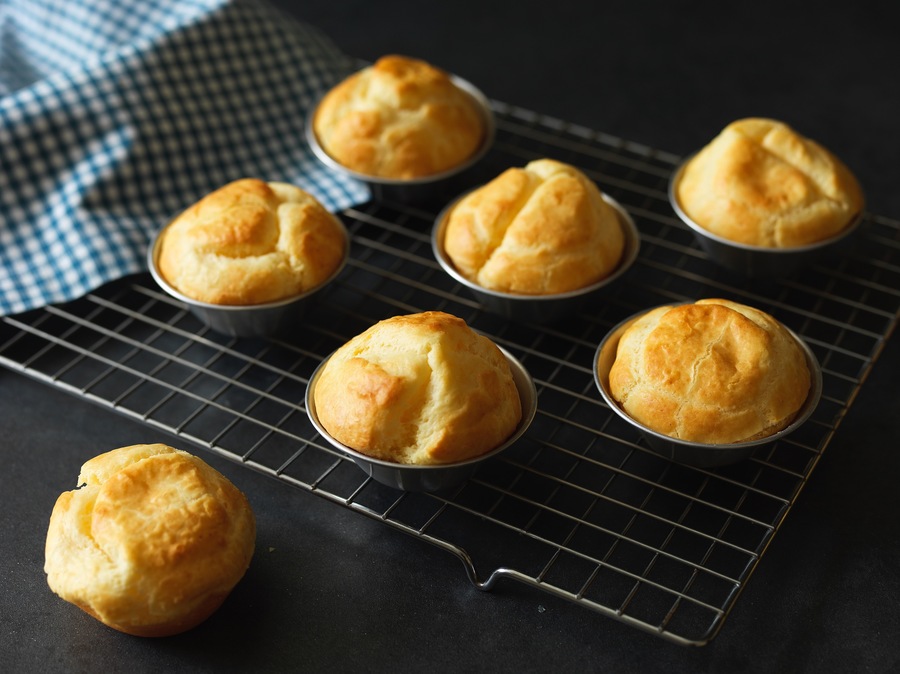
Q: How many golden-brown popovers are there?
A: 7